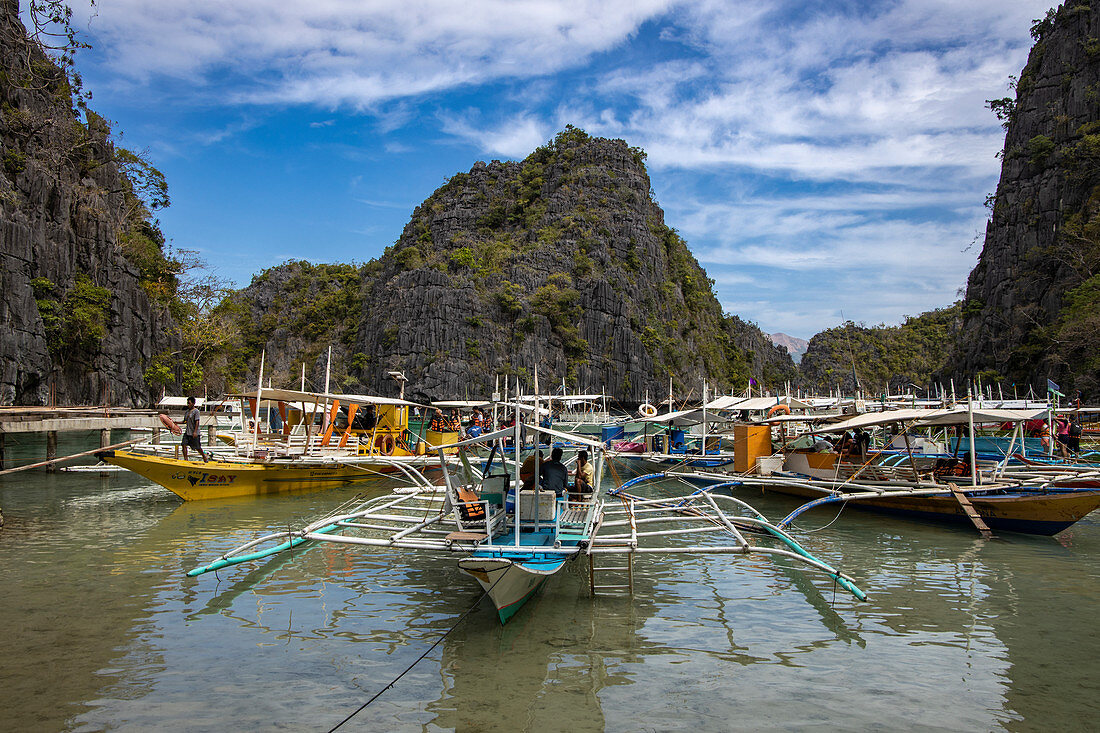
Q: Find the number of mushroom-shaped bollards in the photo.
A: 0